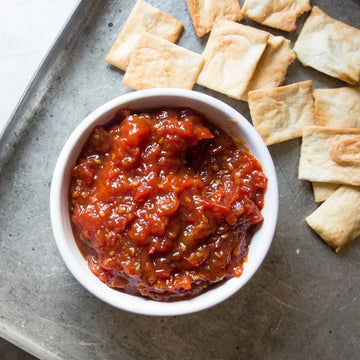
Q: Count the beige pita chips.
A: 12